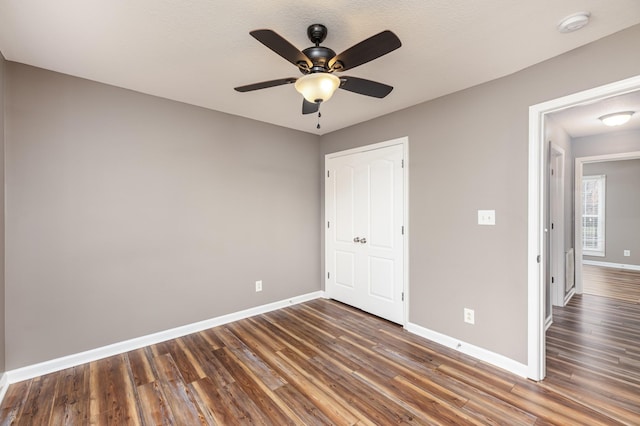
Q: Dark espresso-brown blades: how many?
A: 5